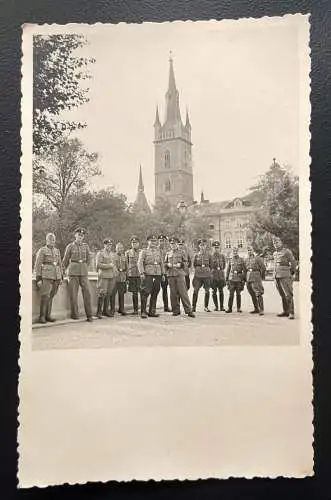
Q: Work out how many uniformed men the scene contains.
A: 14